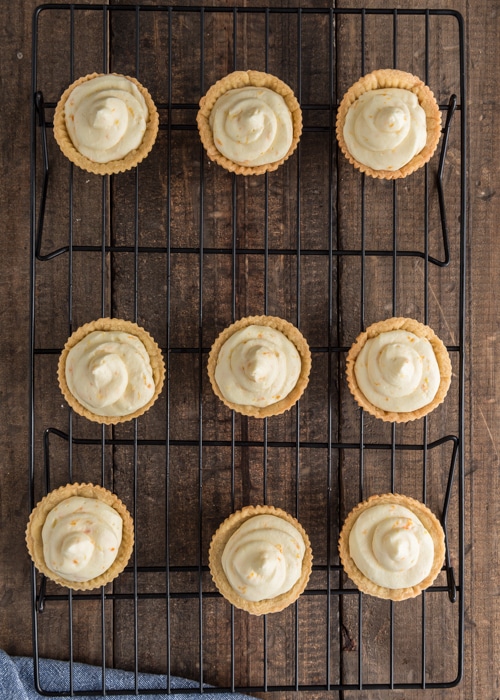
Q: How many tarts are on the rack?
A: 9